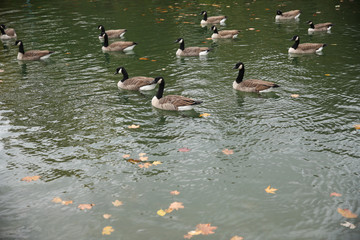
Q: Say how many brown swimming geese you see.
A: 13